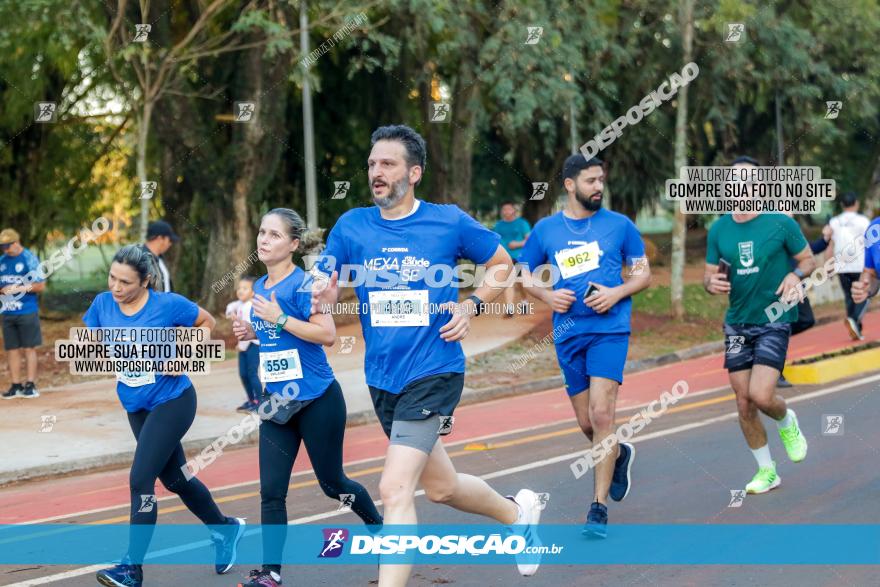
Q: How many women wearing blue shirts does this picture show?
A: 2